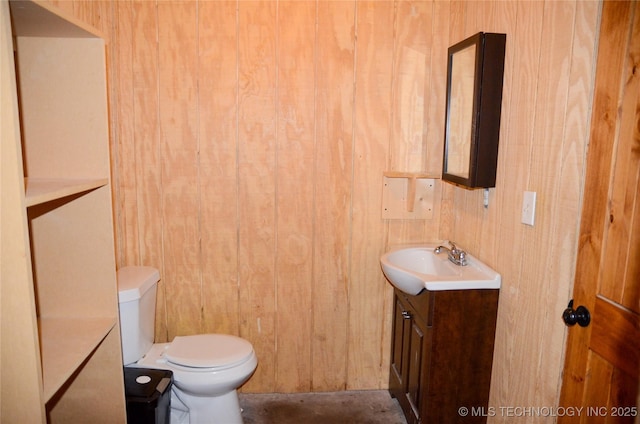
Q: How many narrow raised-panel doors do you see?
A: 2